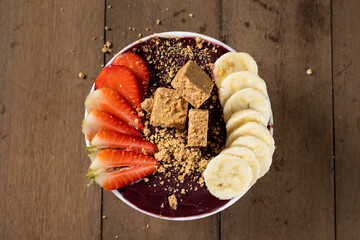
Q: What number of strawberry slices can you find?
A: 6